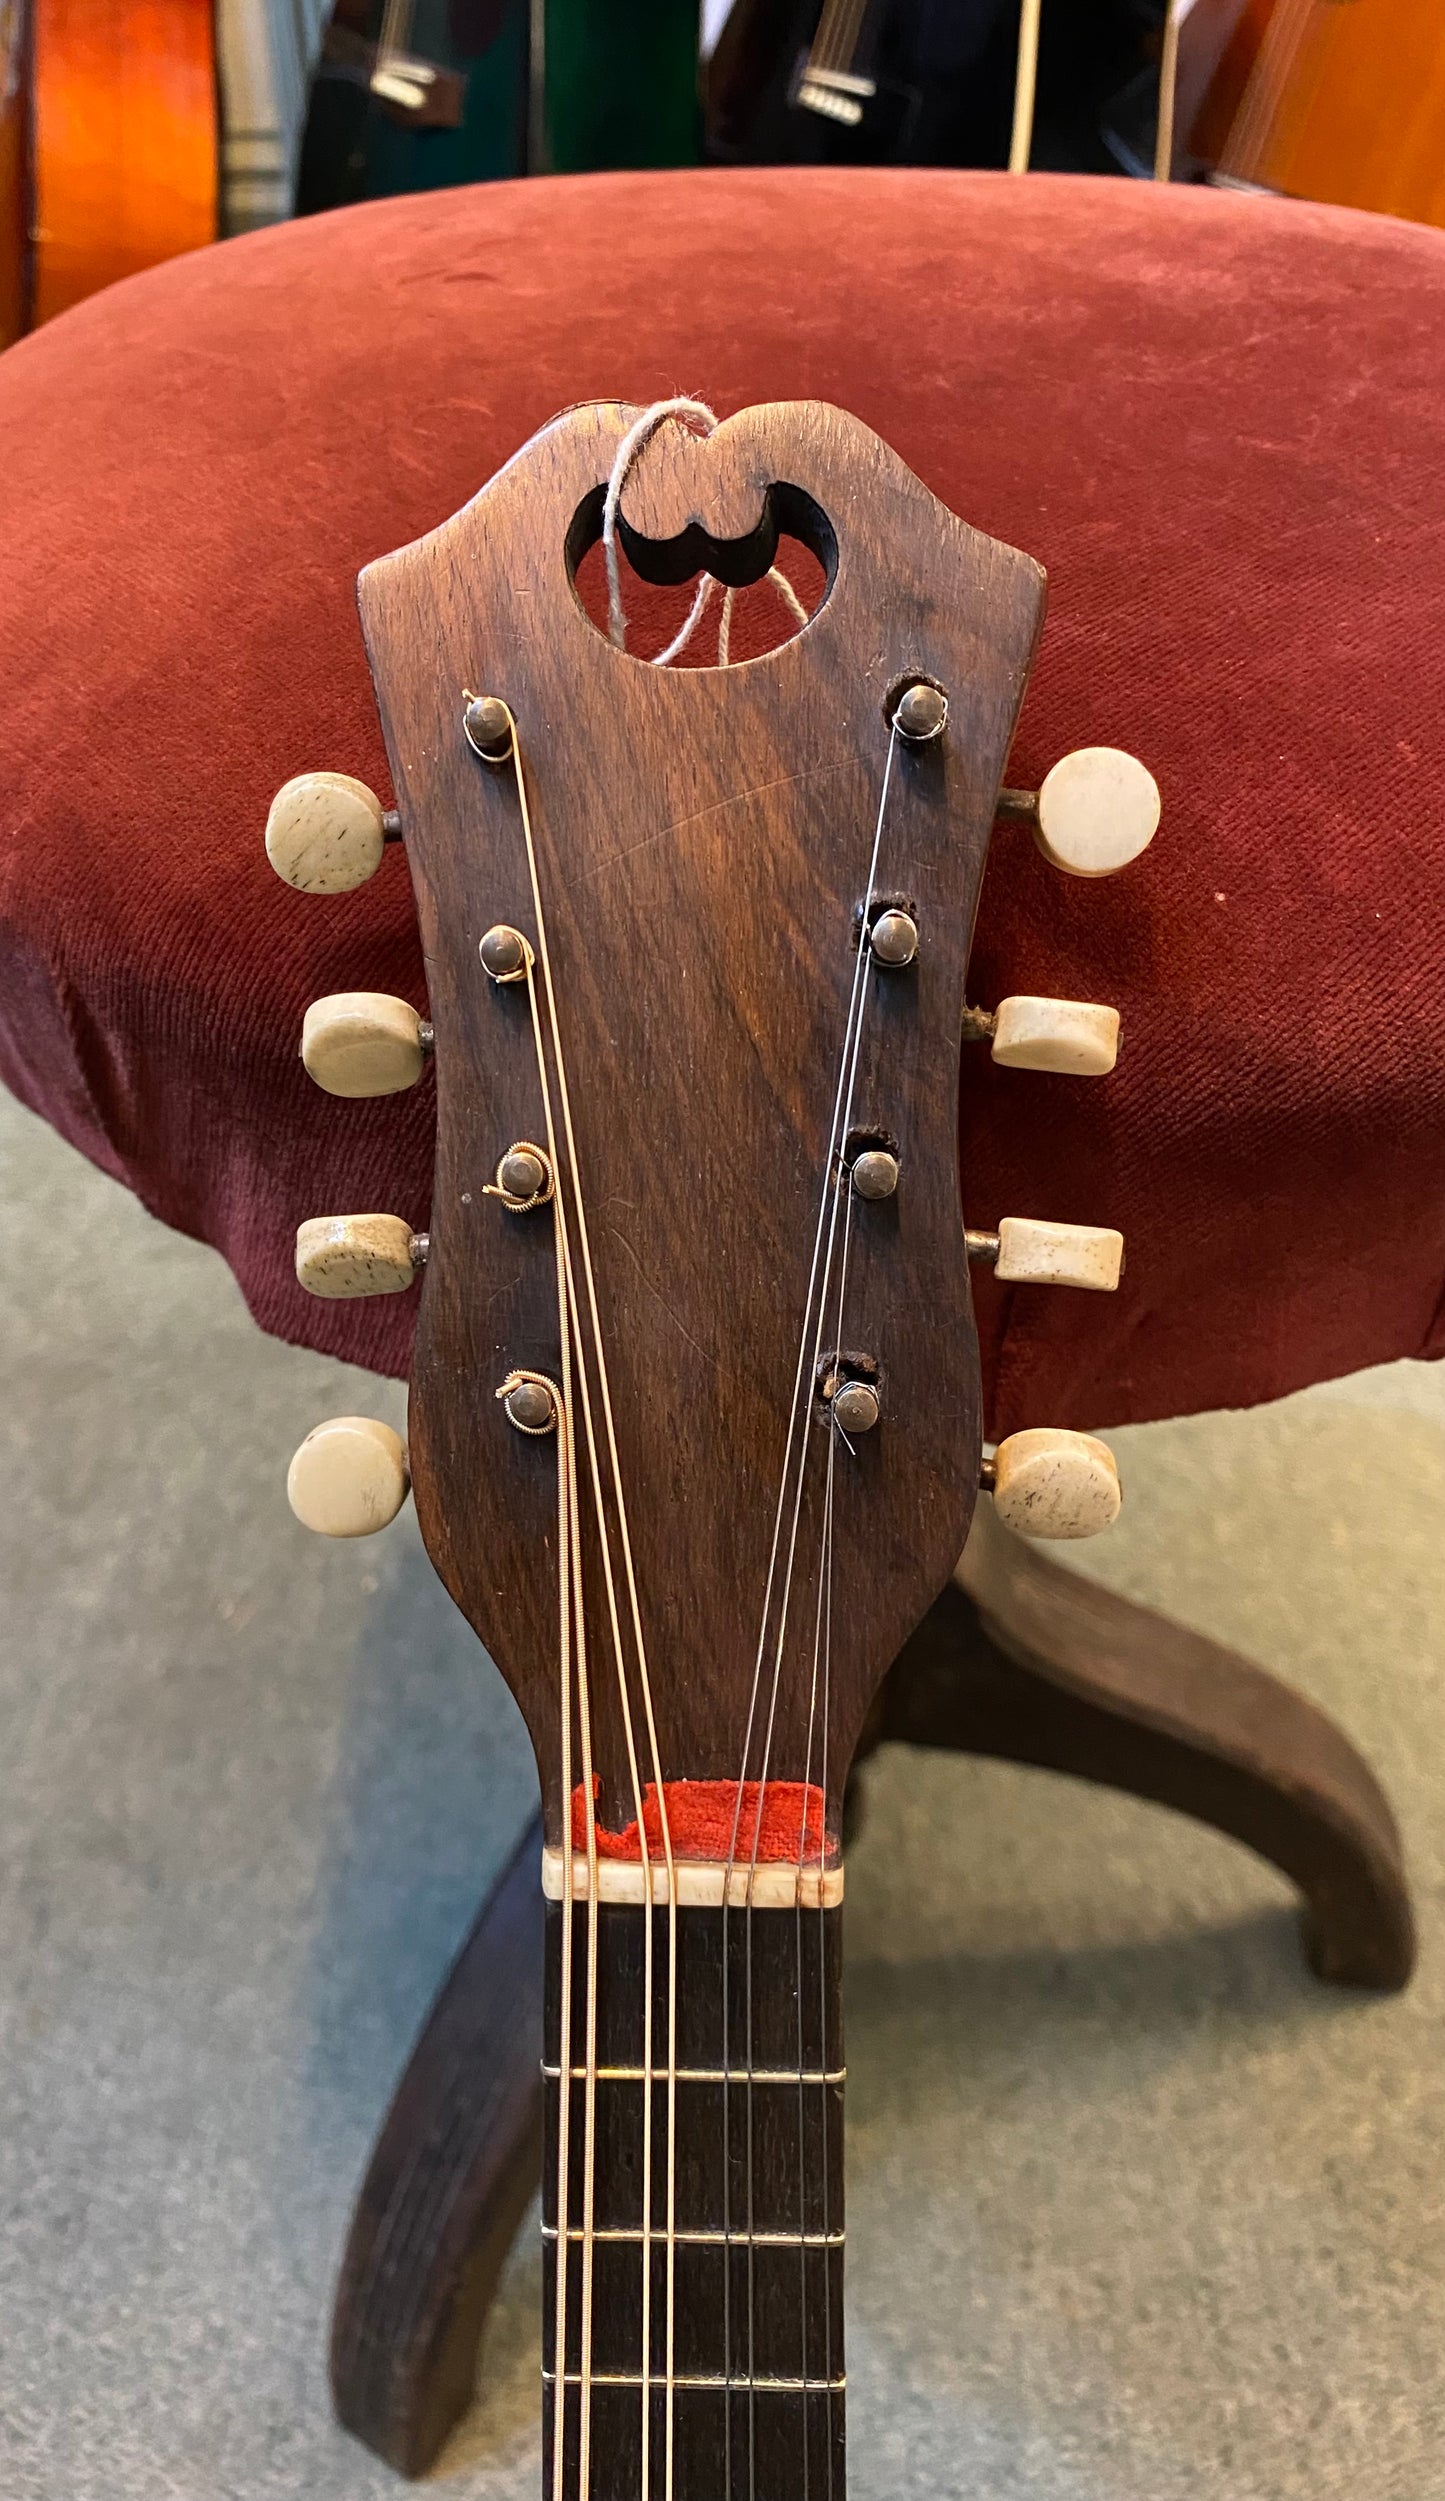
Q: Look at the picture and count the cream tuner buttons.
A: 8